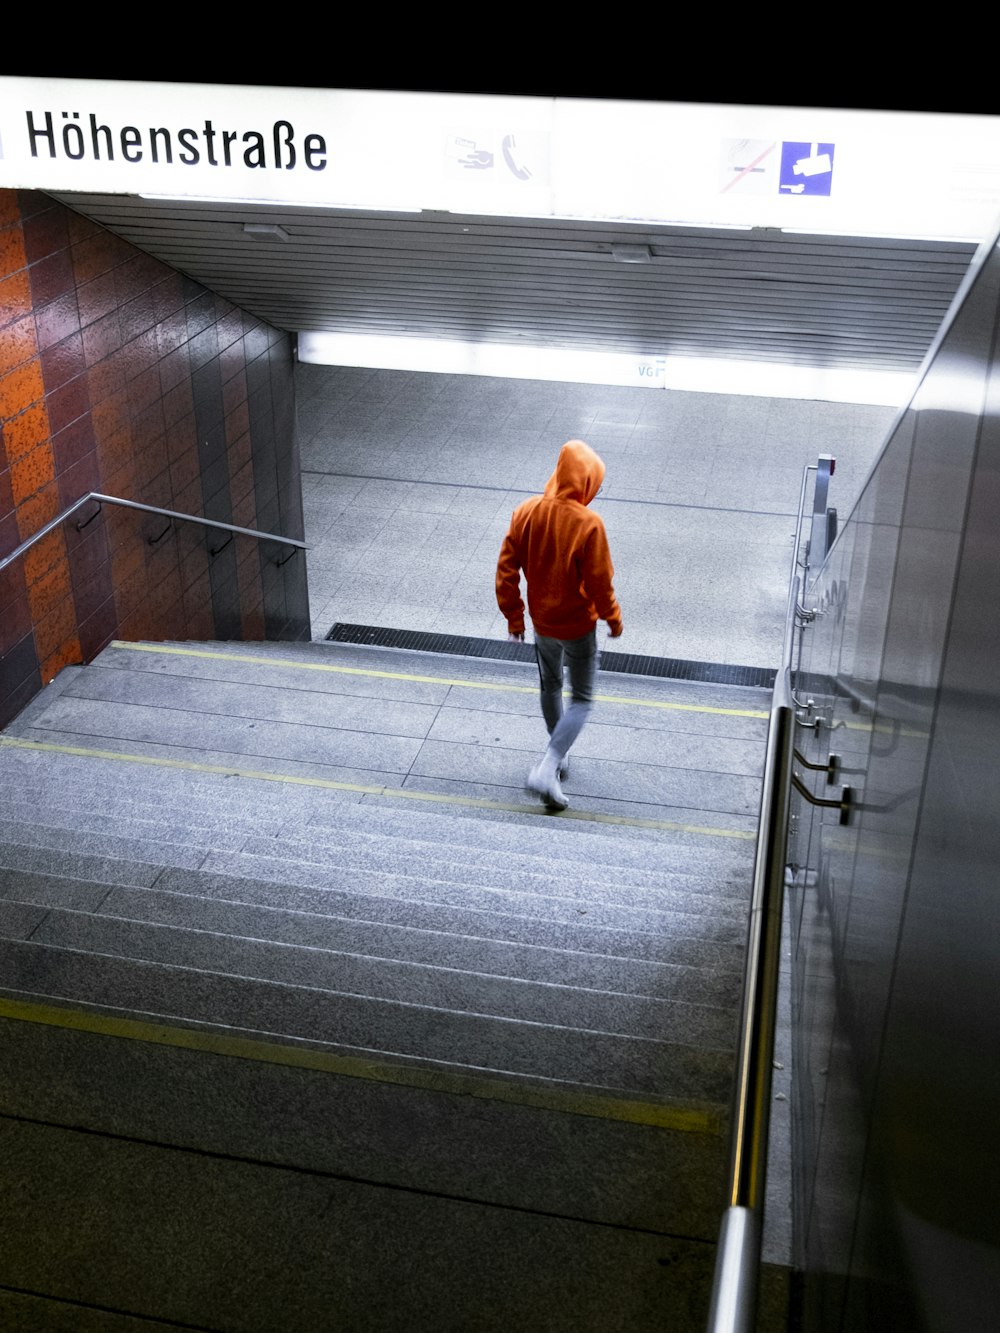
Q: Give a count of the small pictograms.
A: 4